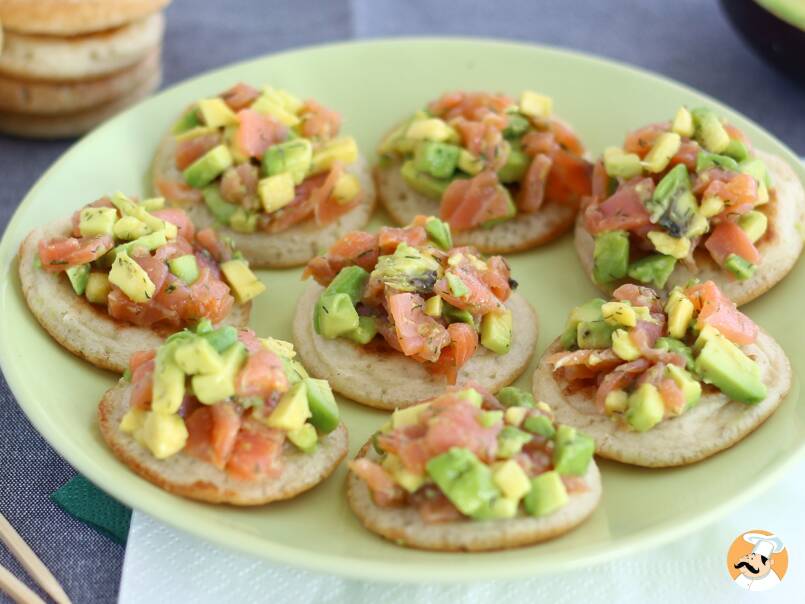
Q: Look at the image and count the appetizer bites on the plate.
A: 8